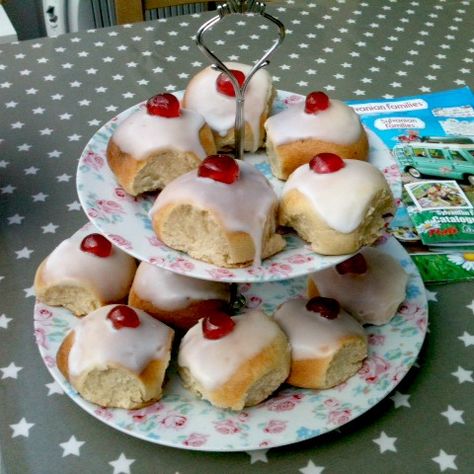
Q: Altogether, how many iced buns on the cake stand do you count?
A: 11